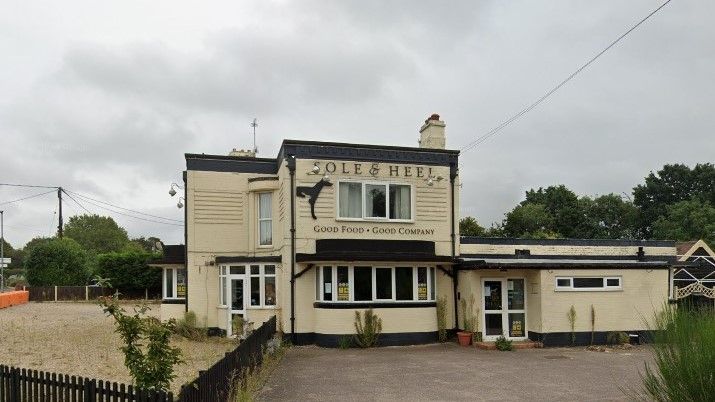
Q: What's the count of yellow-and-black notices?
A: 4